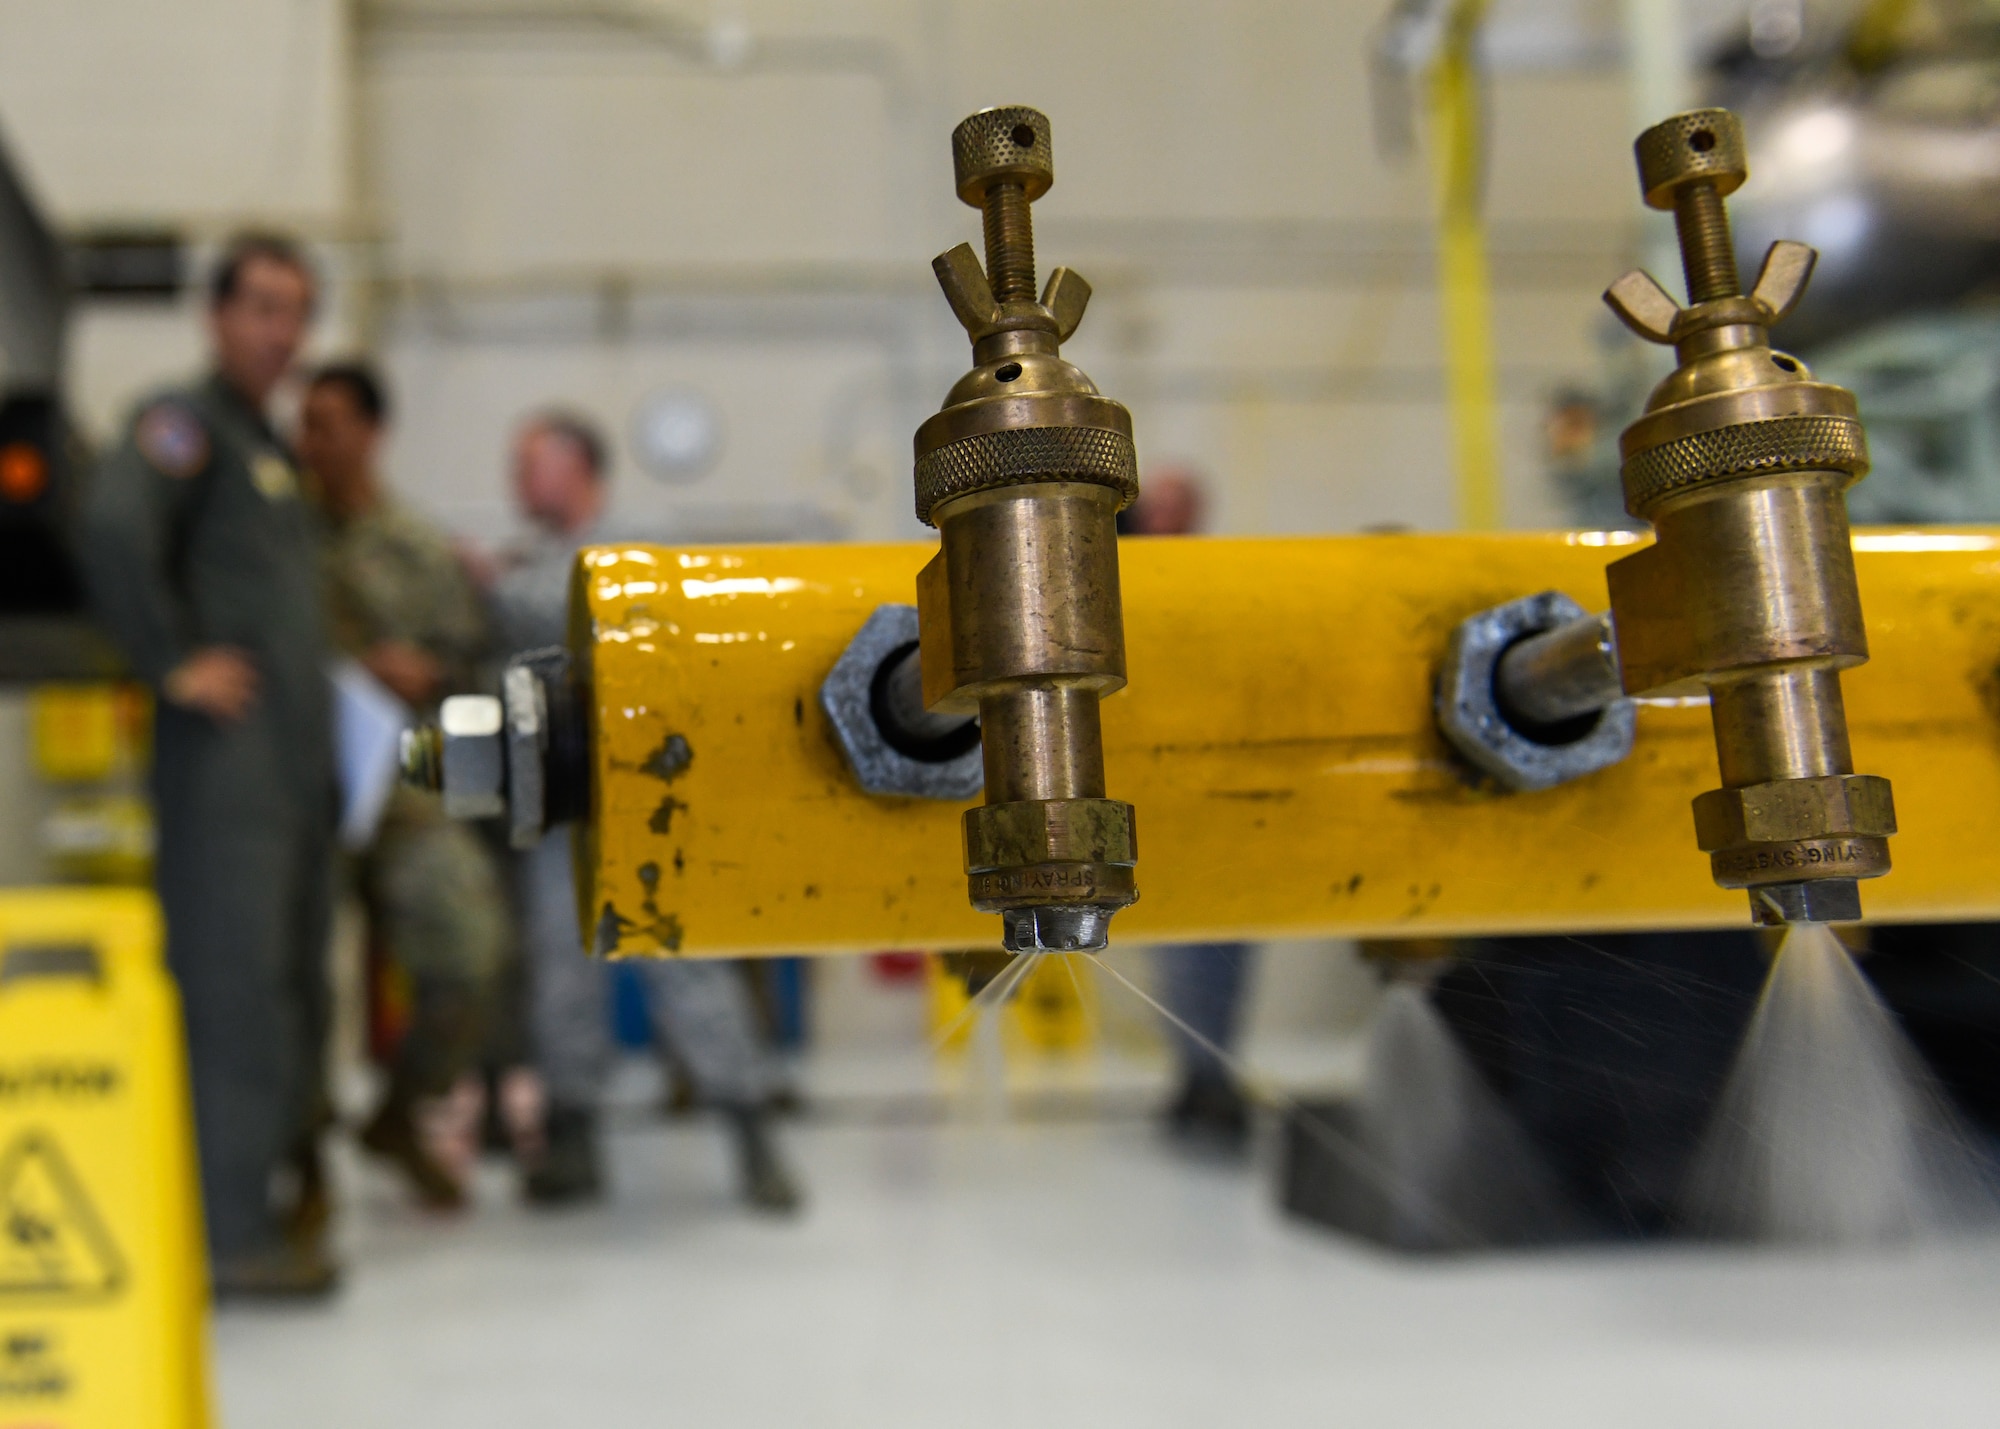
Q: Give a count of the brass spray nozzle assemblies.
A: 2